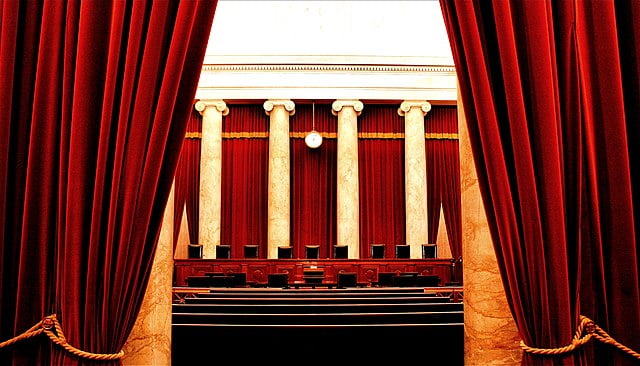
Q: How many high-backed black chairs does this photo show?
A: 9